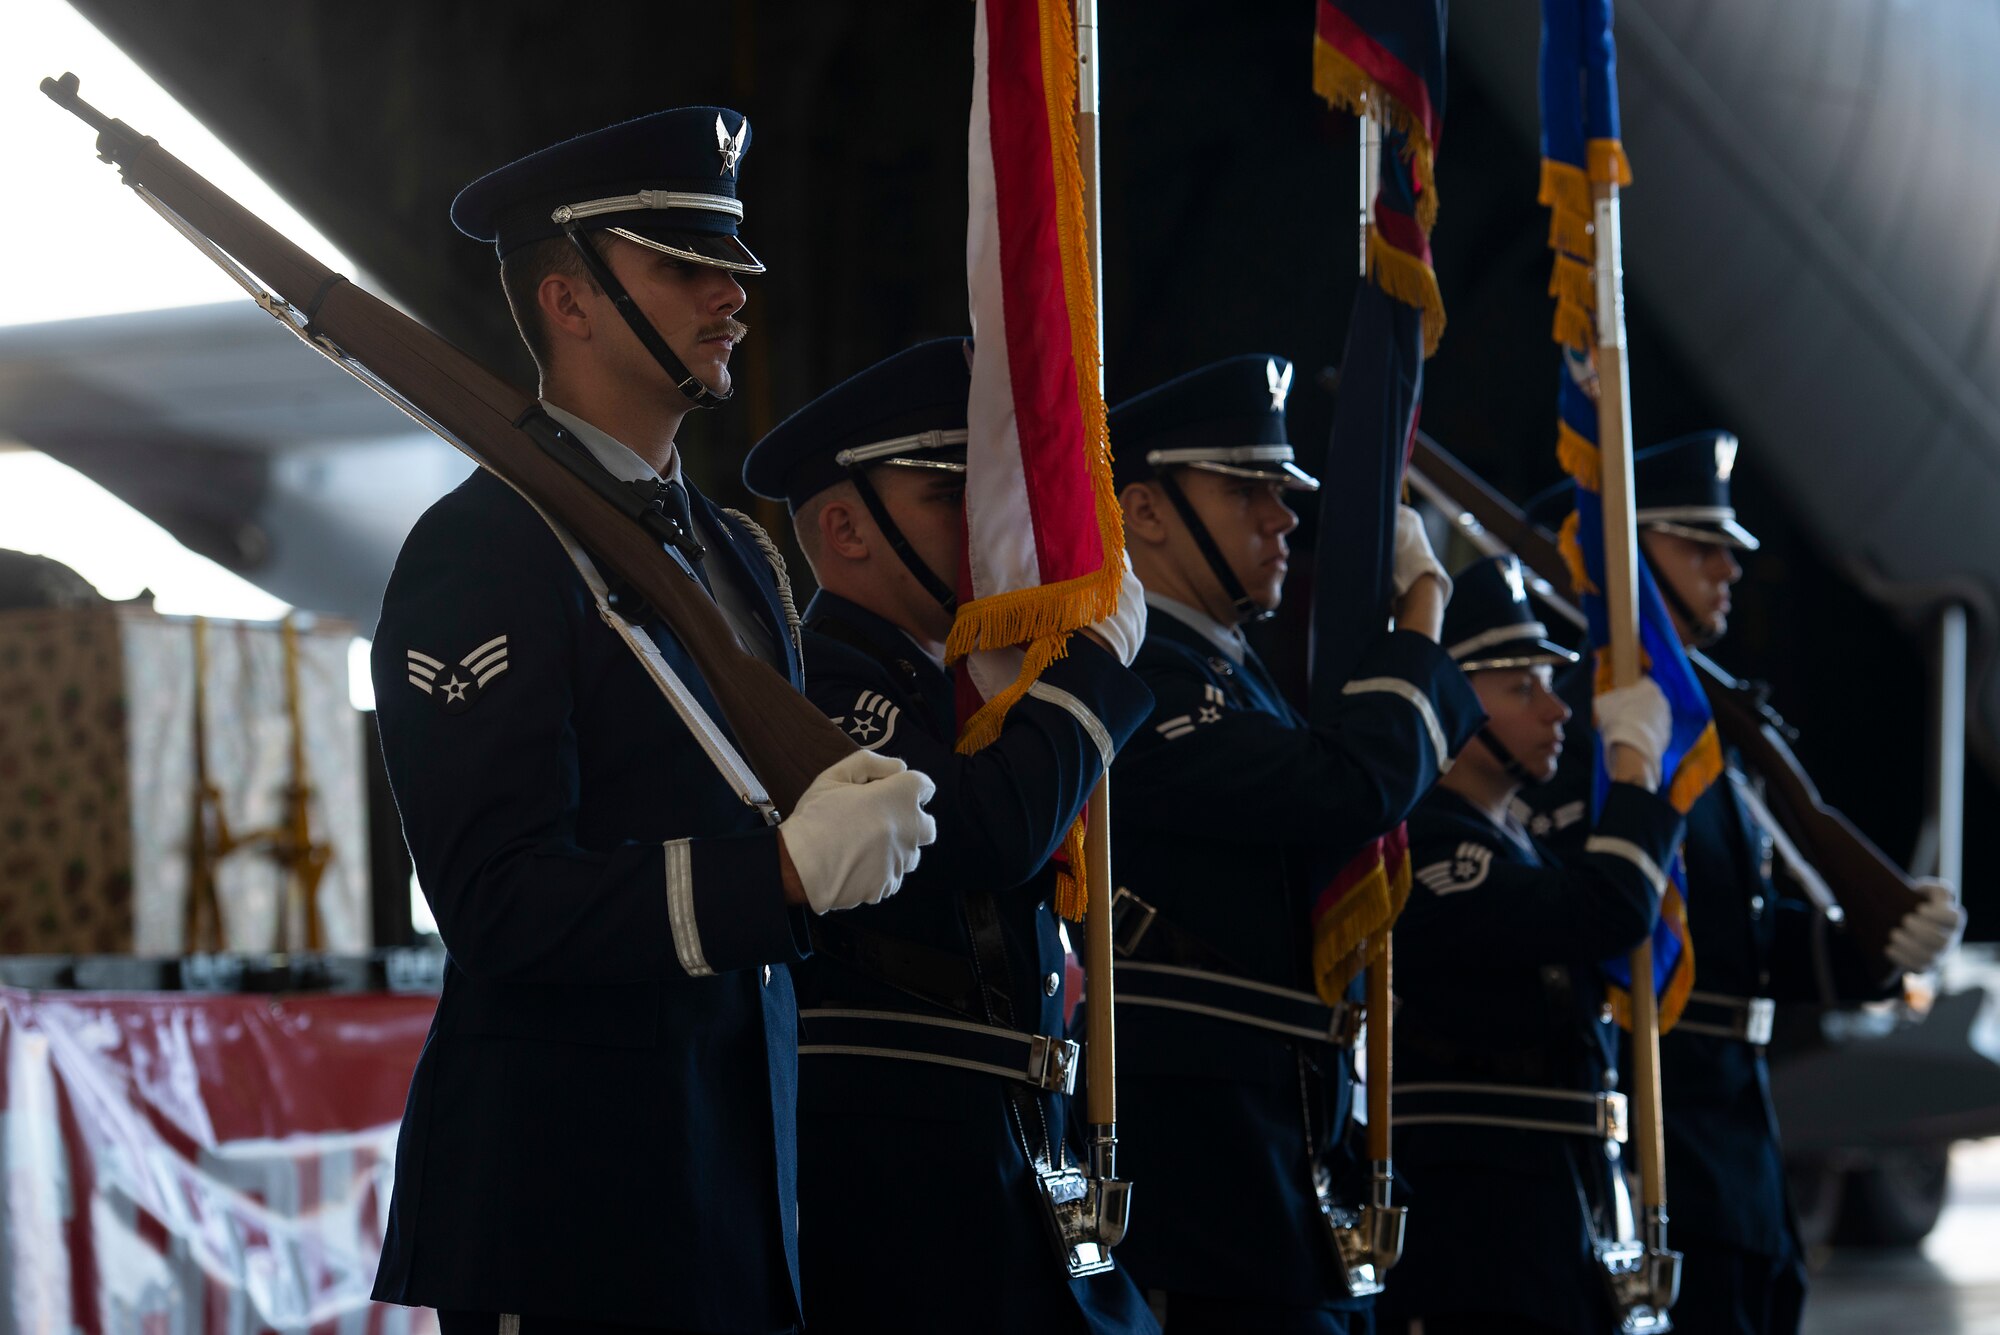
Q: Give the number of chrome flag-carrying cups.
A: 3